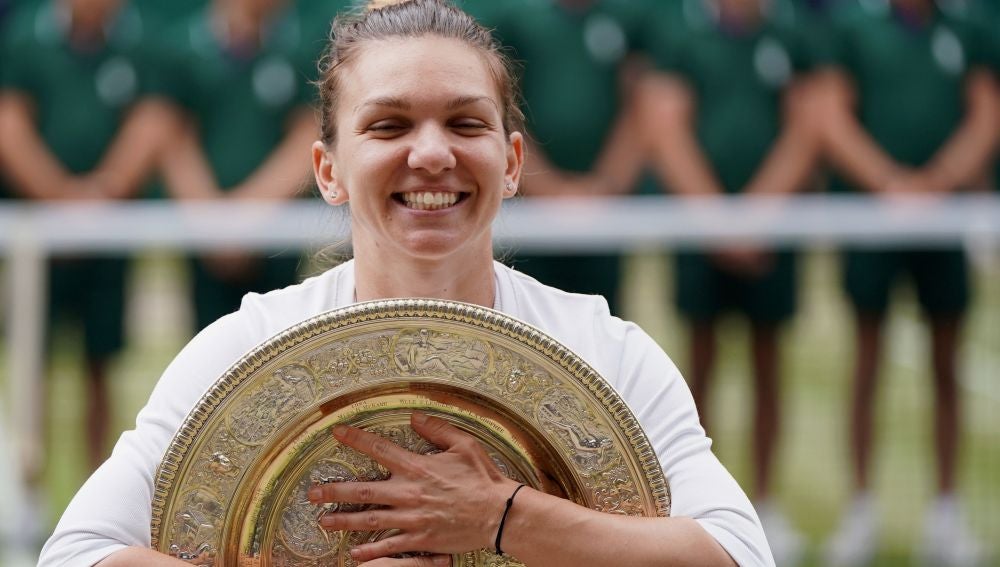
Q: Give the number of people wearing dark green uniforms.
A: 5